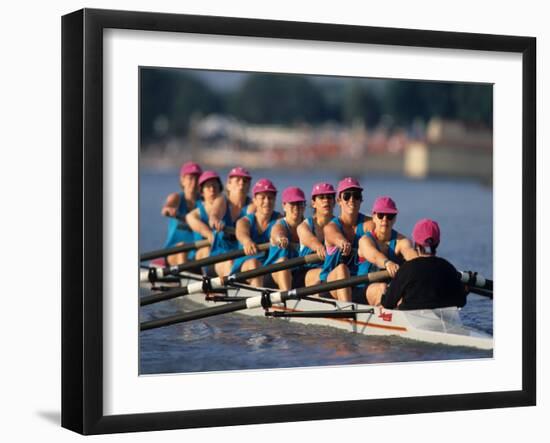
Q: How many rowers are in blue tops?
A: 8